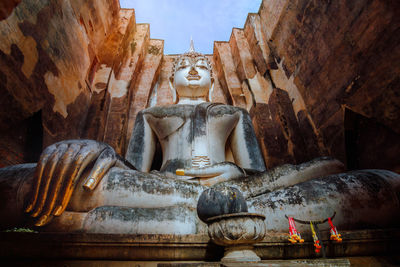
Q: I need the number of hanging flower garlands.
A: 3